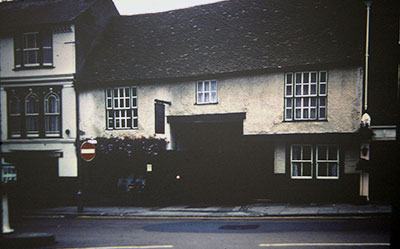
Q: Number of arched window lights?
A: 3